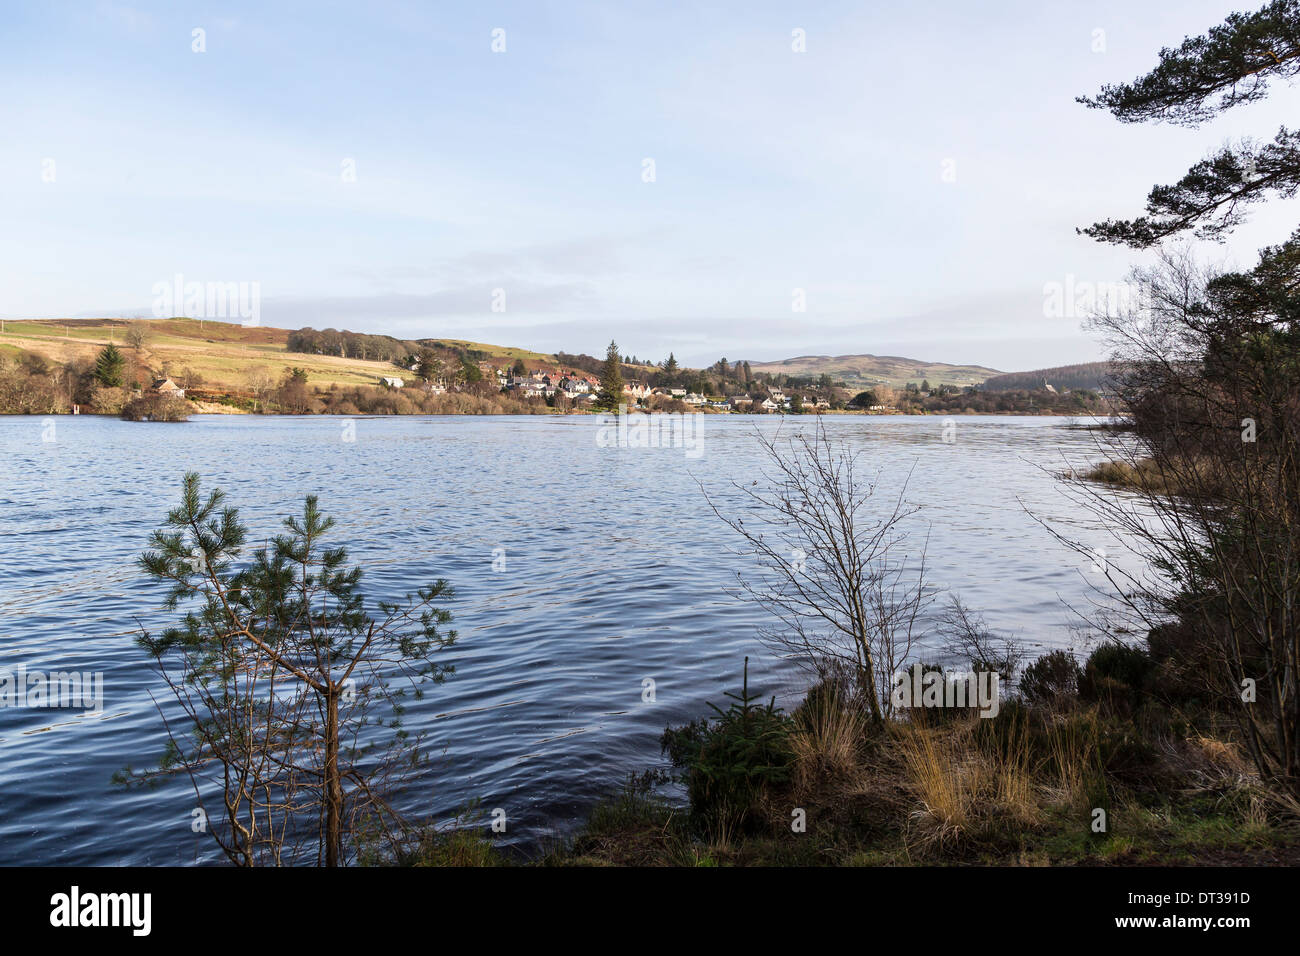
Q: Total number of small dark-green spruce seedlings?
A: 1